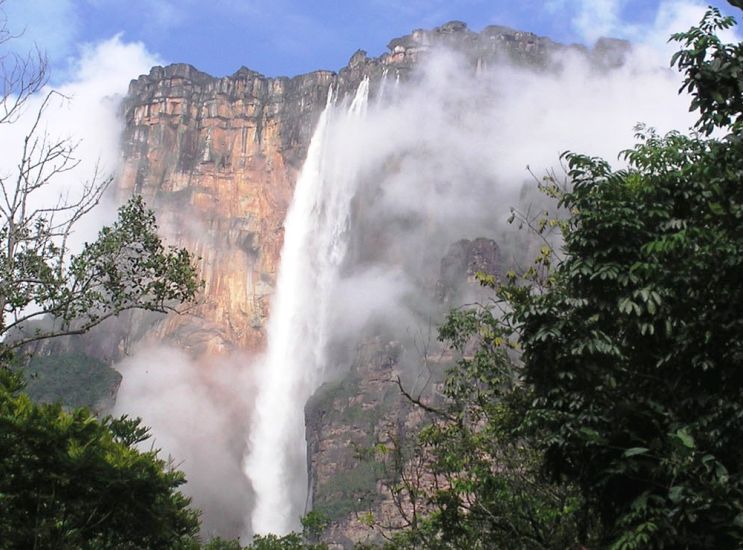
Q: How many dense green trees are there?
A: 2